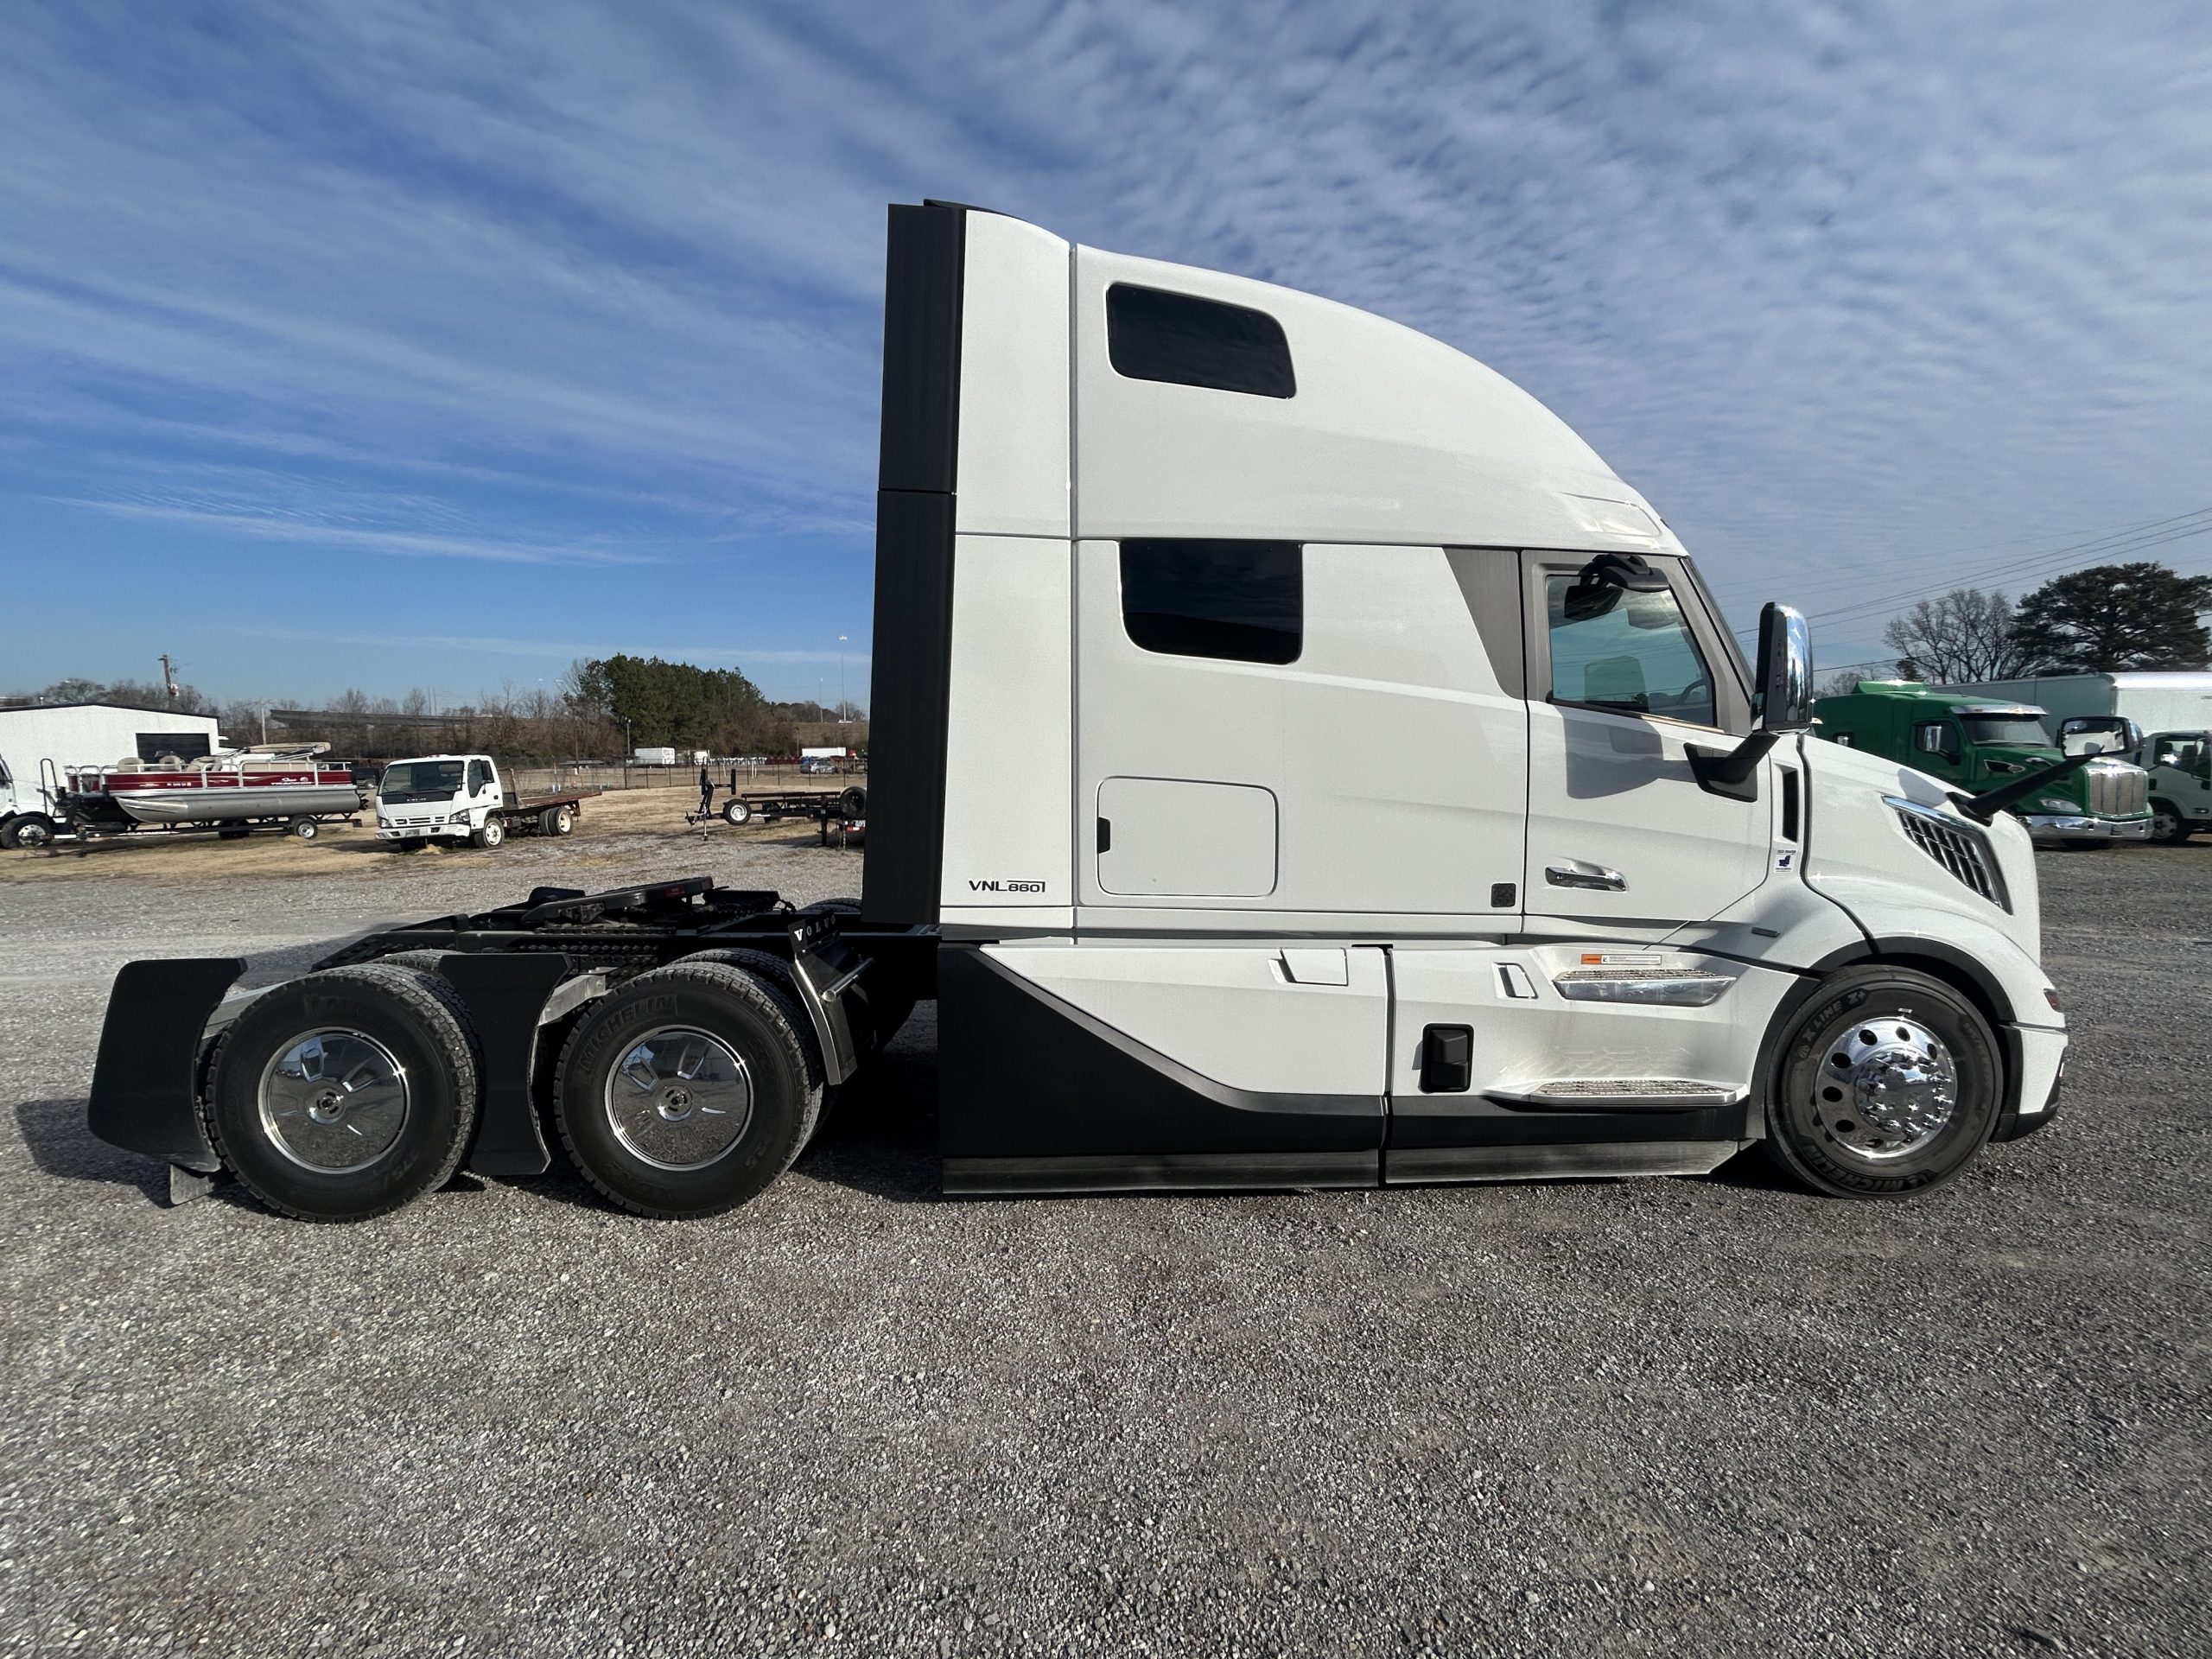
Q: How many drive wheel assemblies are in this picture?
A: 2